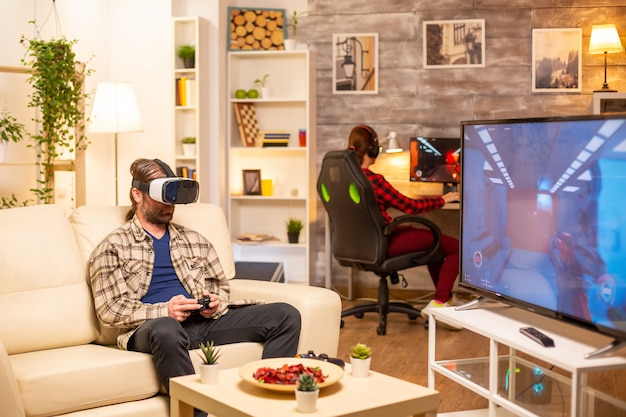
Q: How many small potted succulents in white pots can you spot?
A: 3